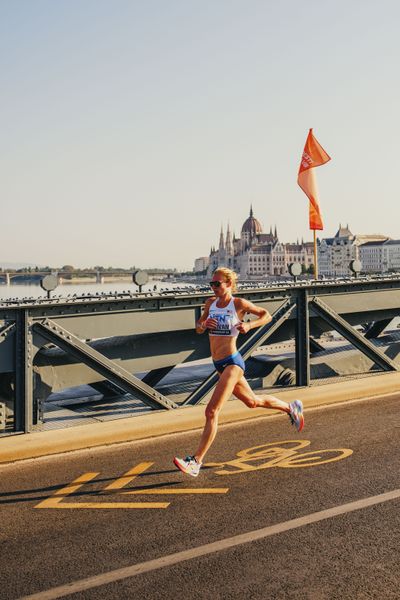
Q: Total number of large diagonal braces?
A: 3